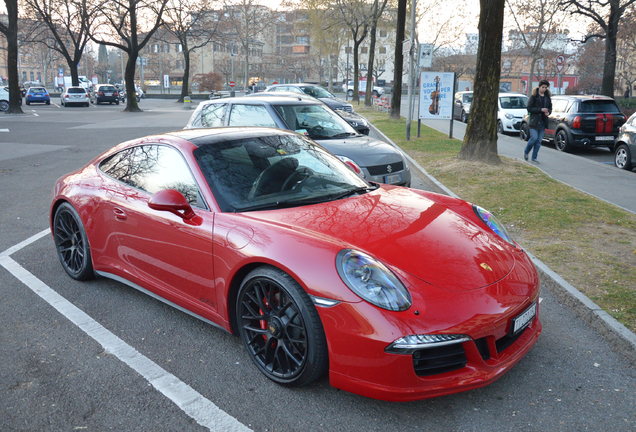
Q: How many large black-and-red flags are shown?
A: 0